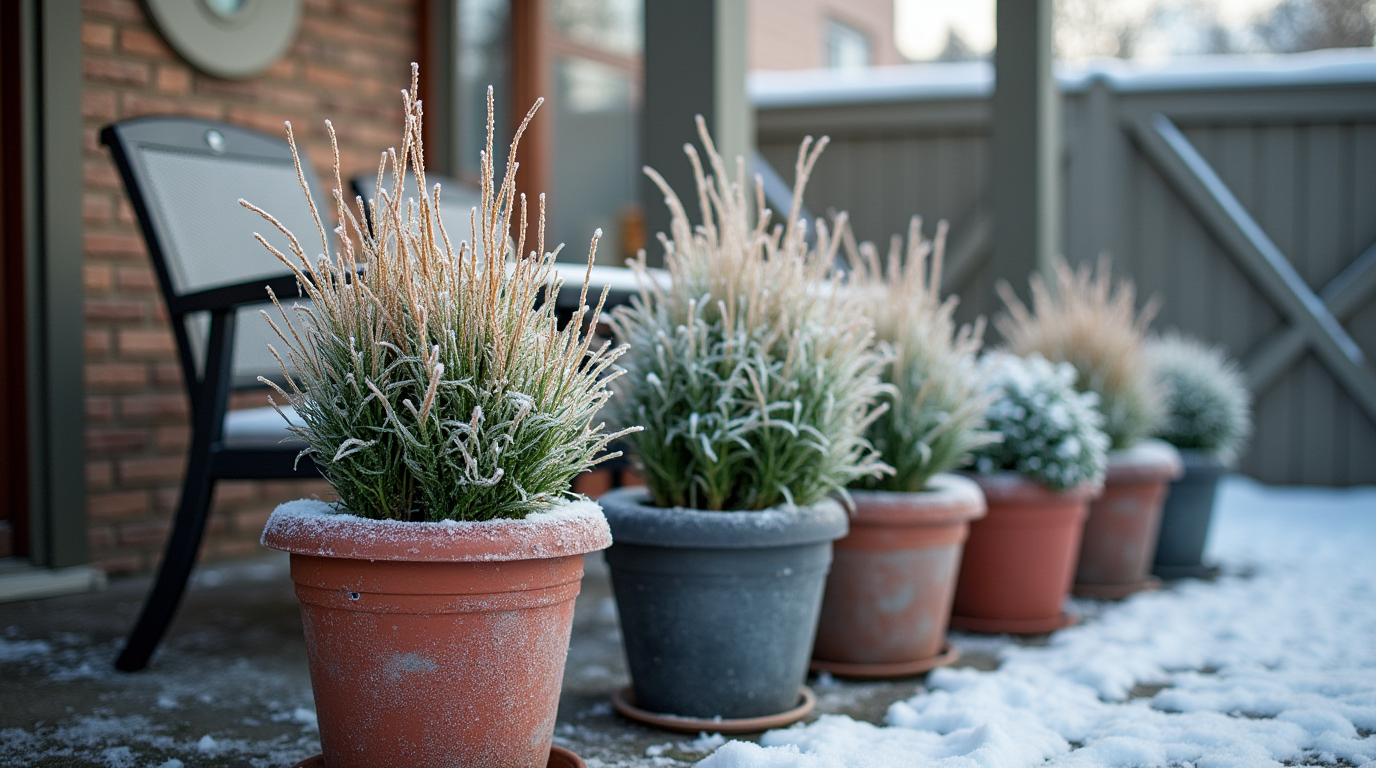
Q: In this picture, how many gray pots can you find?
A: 2